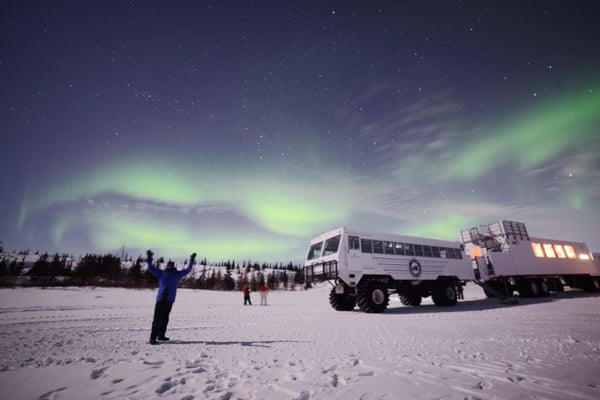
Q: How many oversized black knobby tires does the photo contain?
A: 4